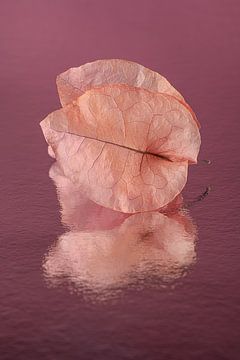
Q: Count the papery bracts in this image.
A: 2